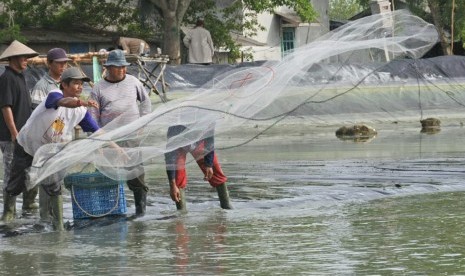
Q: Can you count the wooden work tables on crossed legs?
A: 1